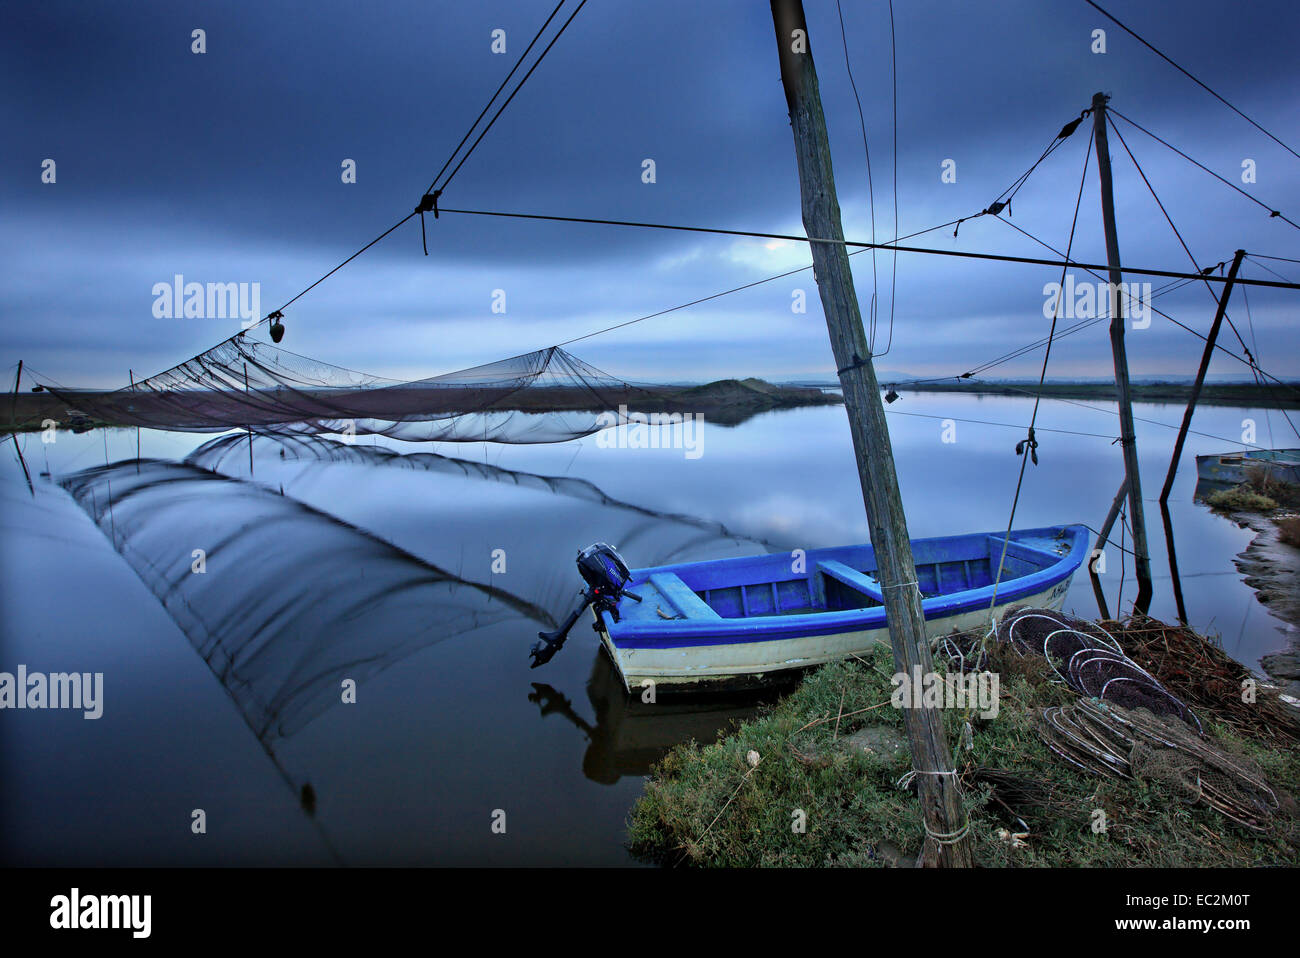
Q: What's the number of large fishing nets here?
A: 2